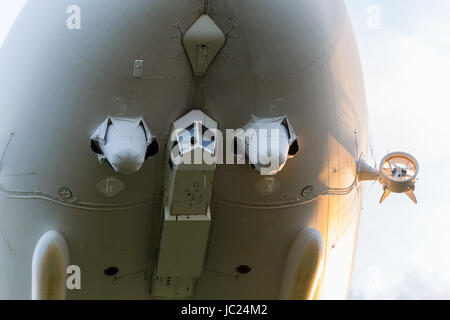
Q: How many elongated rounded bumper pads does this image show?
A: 2